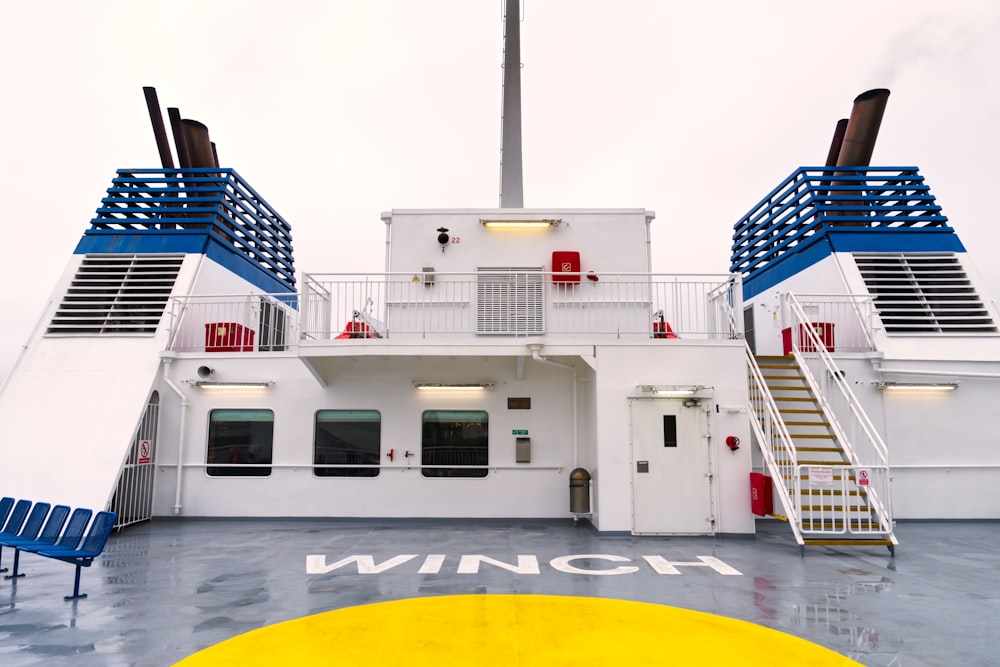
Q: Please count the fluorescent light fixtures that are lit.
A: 5